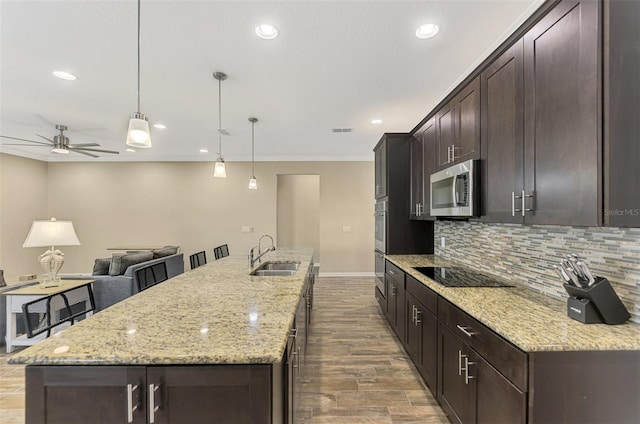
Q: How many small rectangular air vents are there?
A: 2